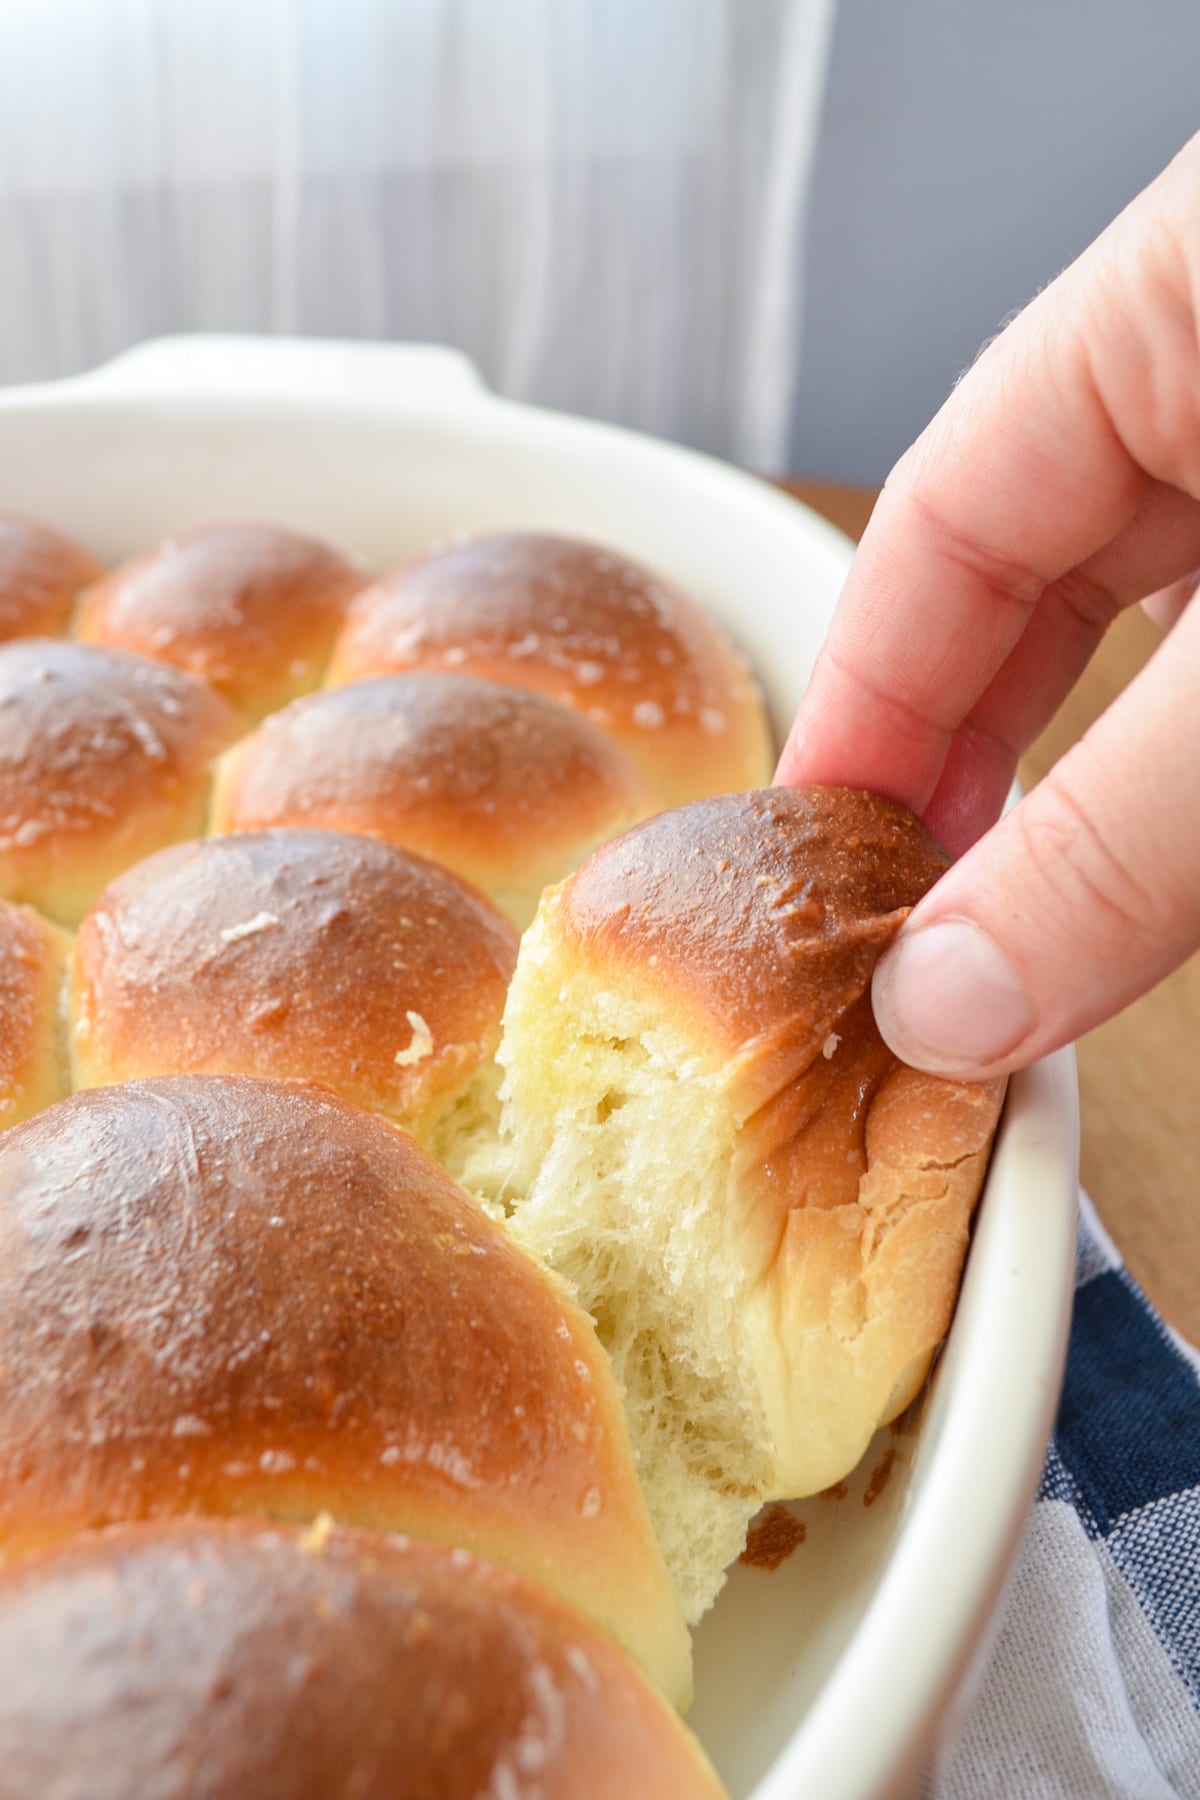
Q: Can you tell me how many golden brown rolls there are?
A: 10